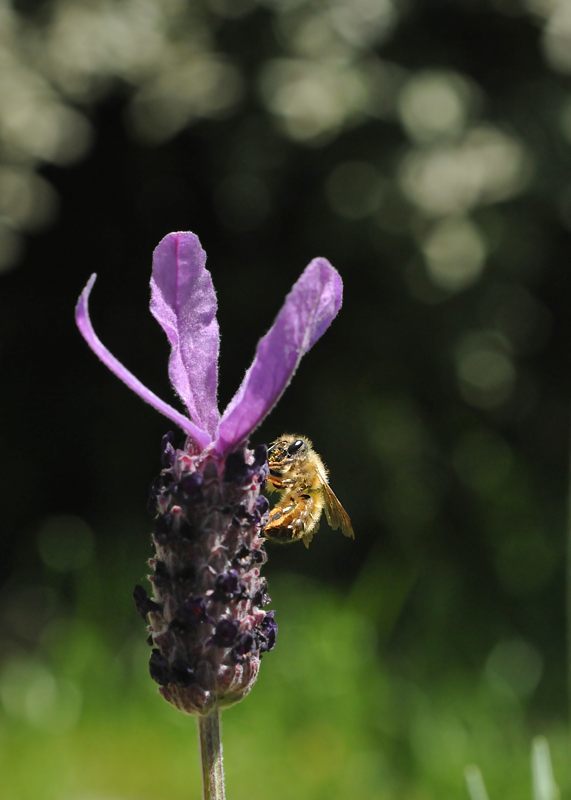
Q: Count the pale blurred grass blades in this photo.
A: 2